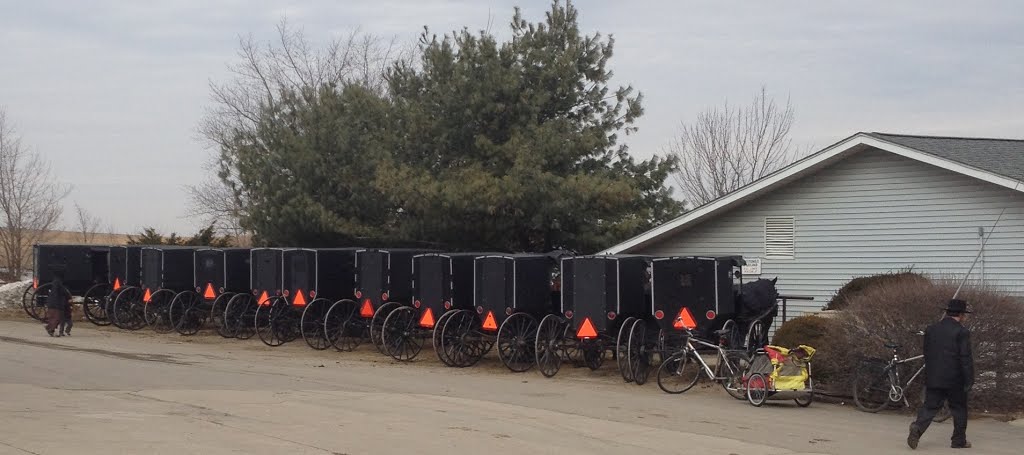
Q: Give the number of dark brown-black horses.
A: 1